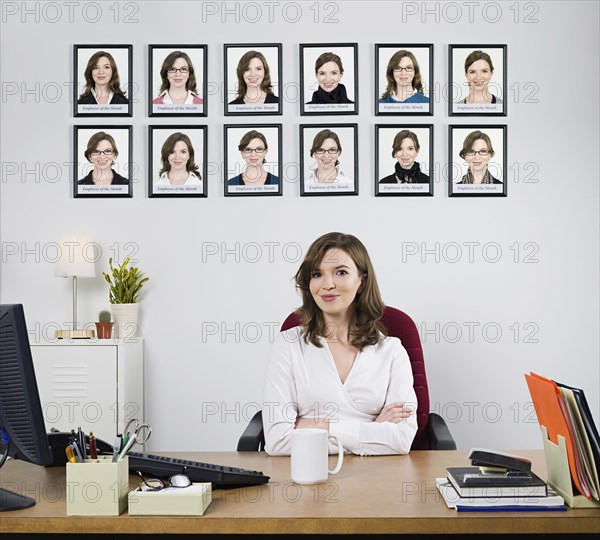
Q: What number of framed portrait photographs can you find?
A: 12